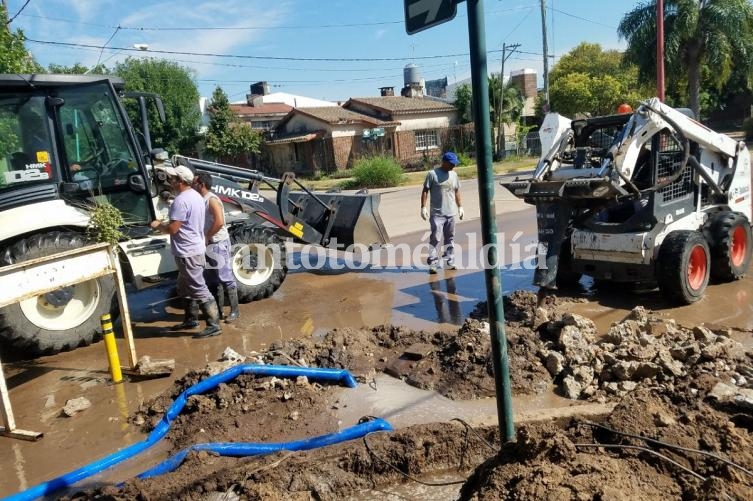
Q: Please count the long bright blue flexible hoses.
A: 2